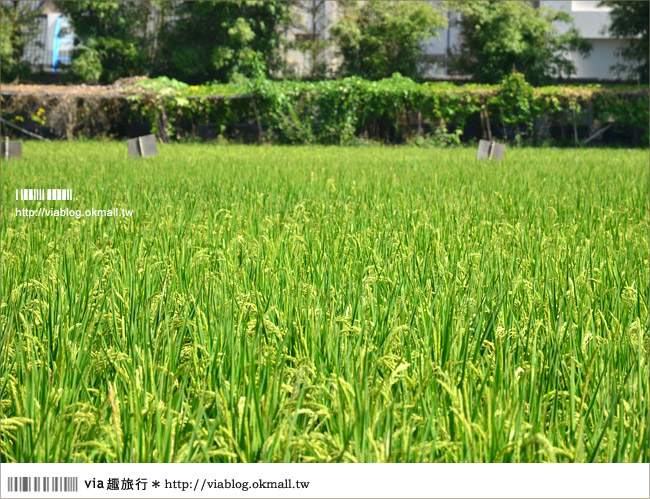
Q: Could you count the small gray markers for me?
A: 3